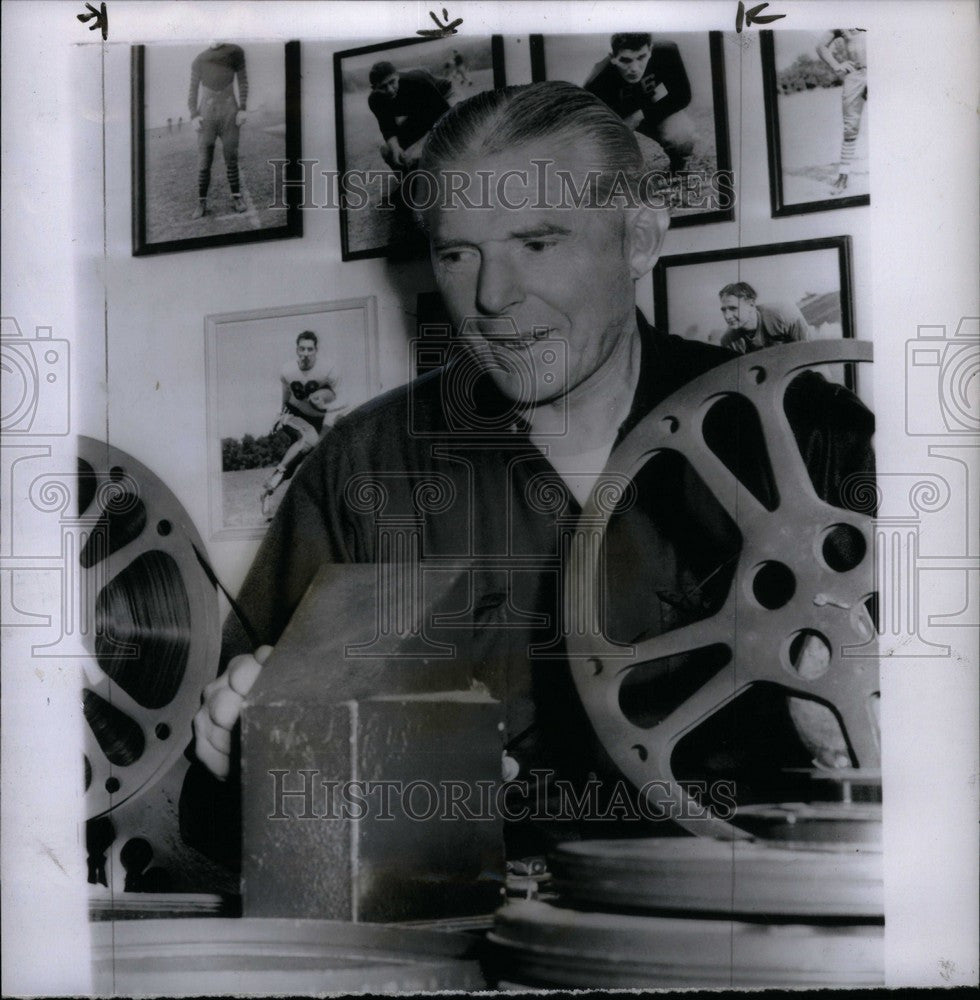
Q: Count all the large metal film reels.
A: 2